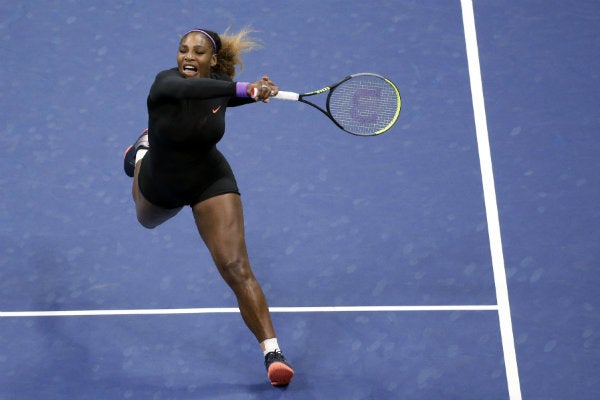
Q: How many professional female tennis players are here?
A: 1